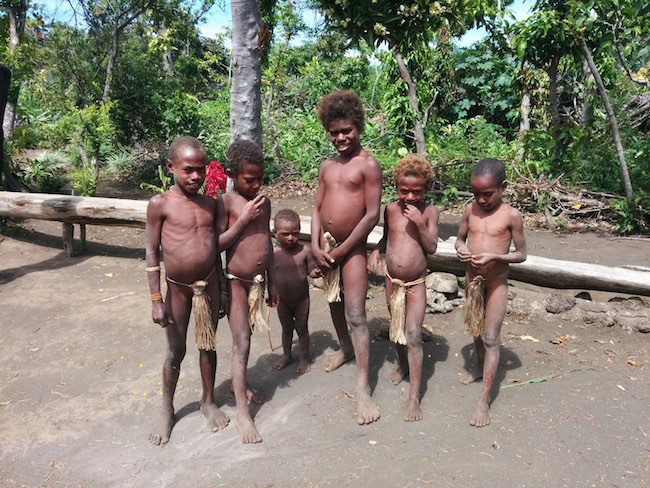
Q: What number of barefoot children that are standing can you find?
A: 6